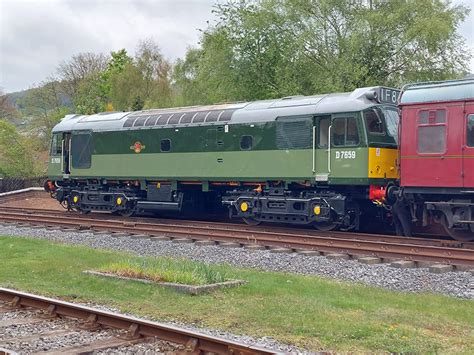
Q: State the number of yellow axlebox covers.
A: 4